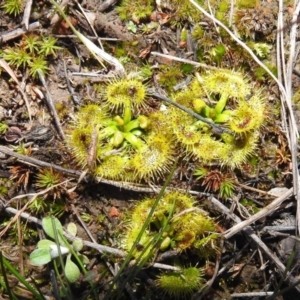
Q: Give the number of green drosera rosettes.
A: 3